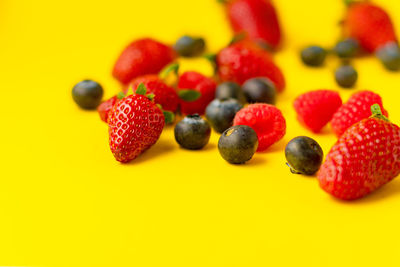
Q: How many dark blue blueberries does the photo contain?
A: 12